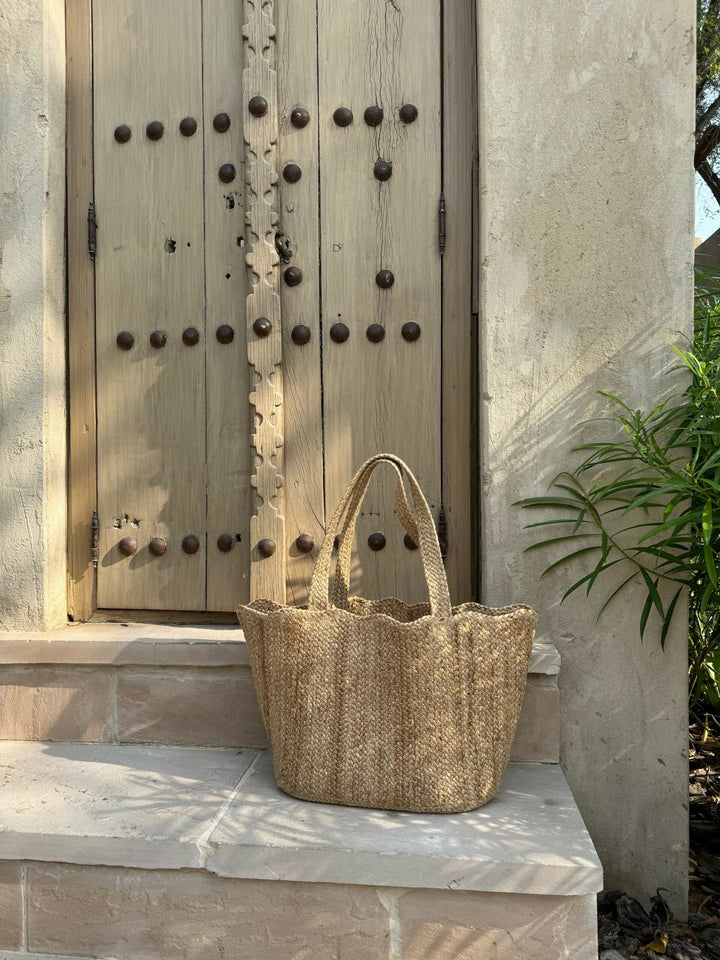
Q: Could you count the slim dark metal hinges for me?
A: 4